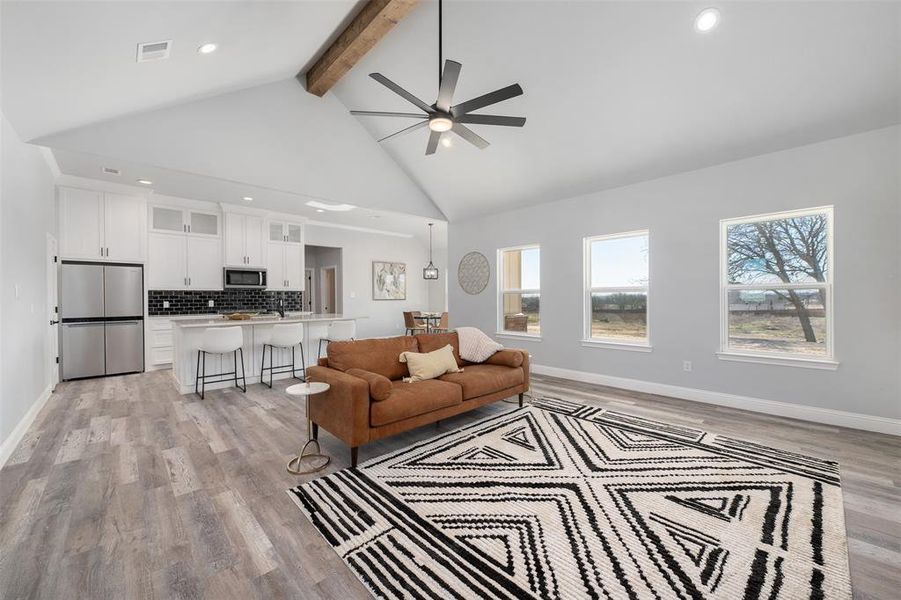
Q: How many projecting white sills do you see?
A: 3